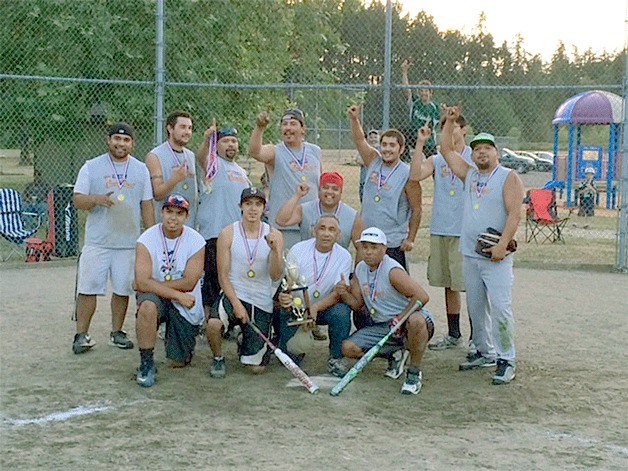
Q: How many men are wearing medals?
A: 11